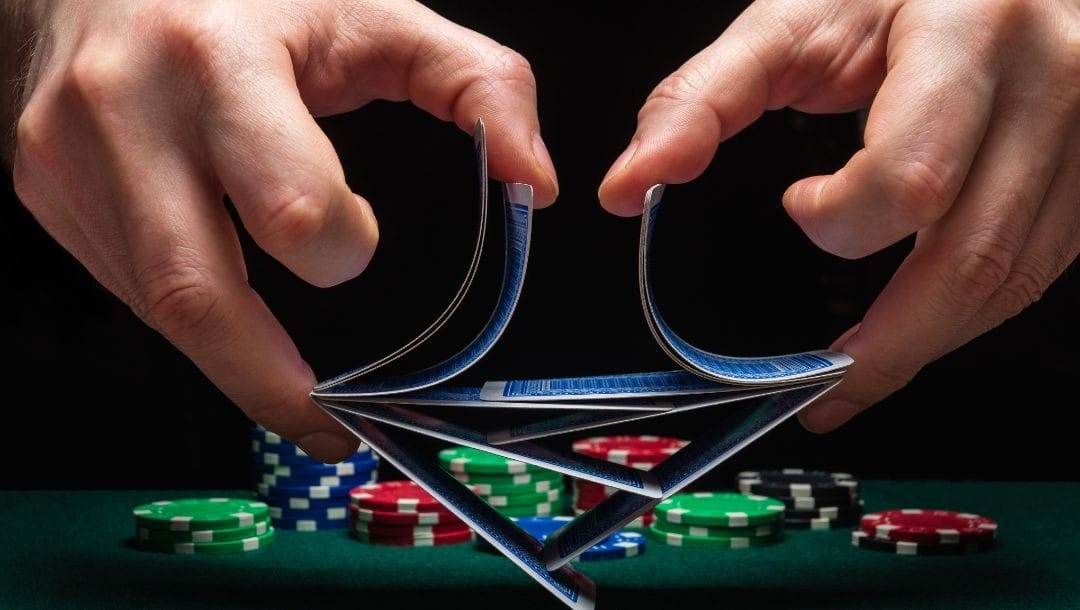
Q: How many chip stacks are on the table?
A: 9